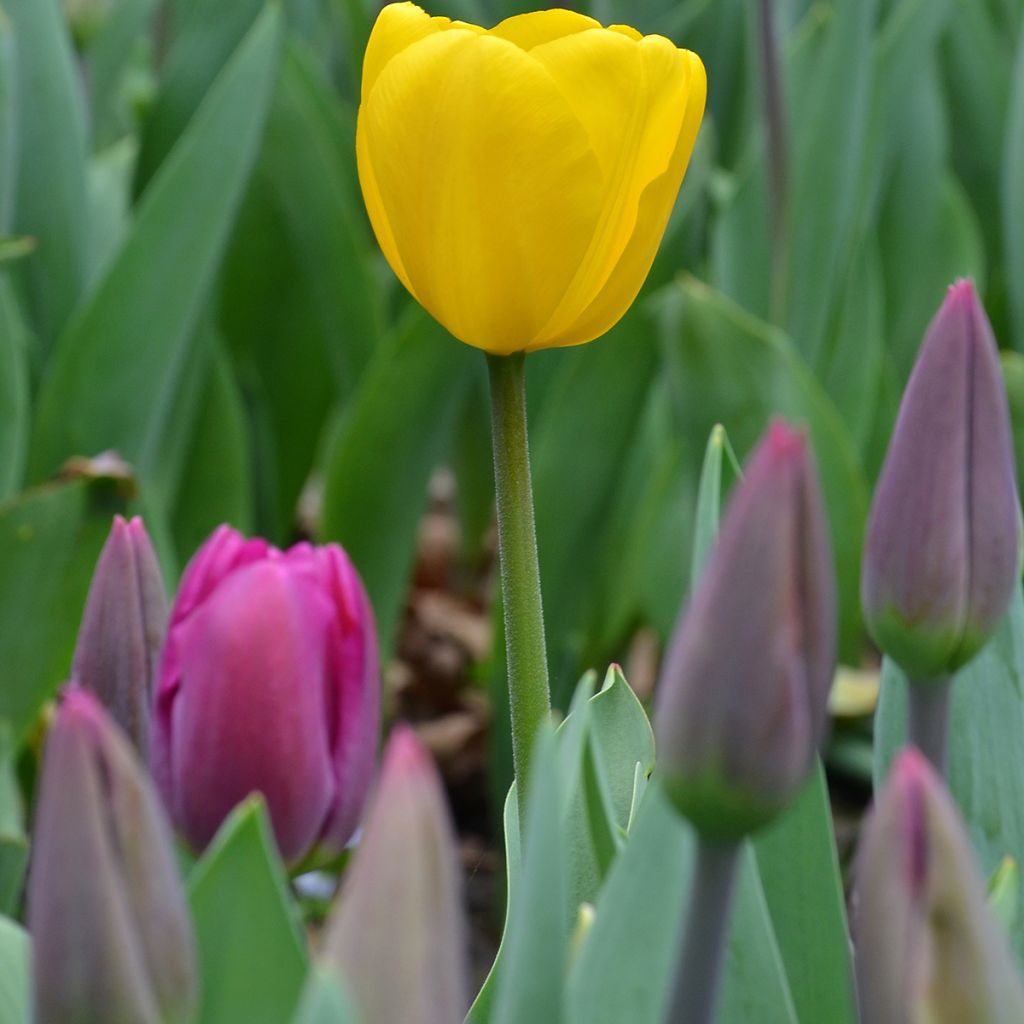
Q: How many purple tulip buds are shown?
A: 6